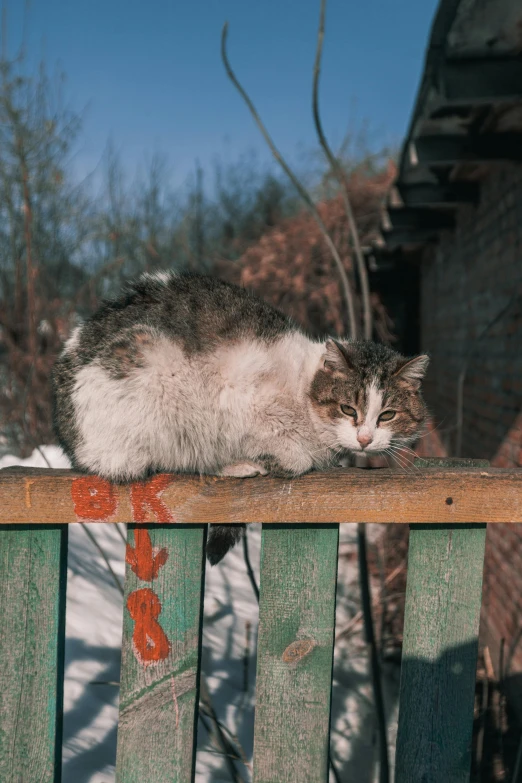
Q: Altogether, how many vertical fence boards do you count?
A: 4